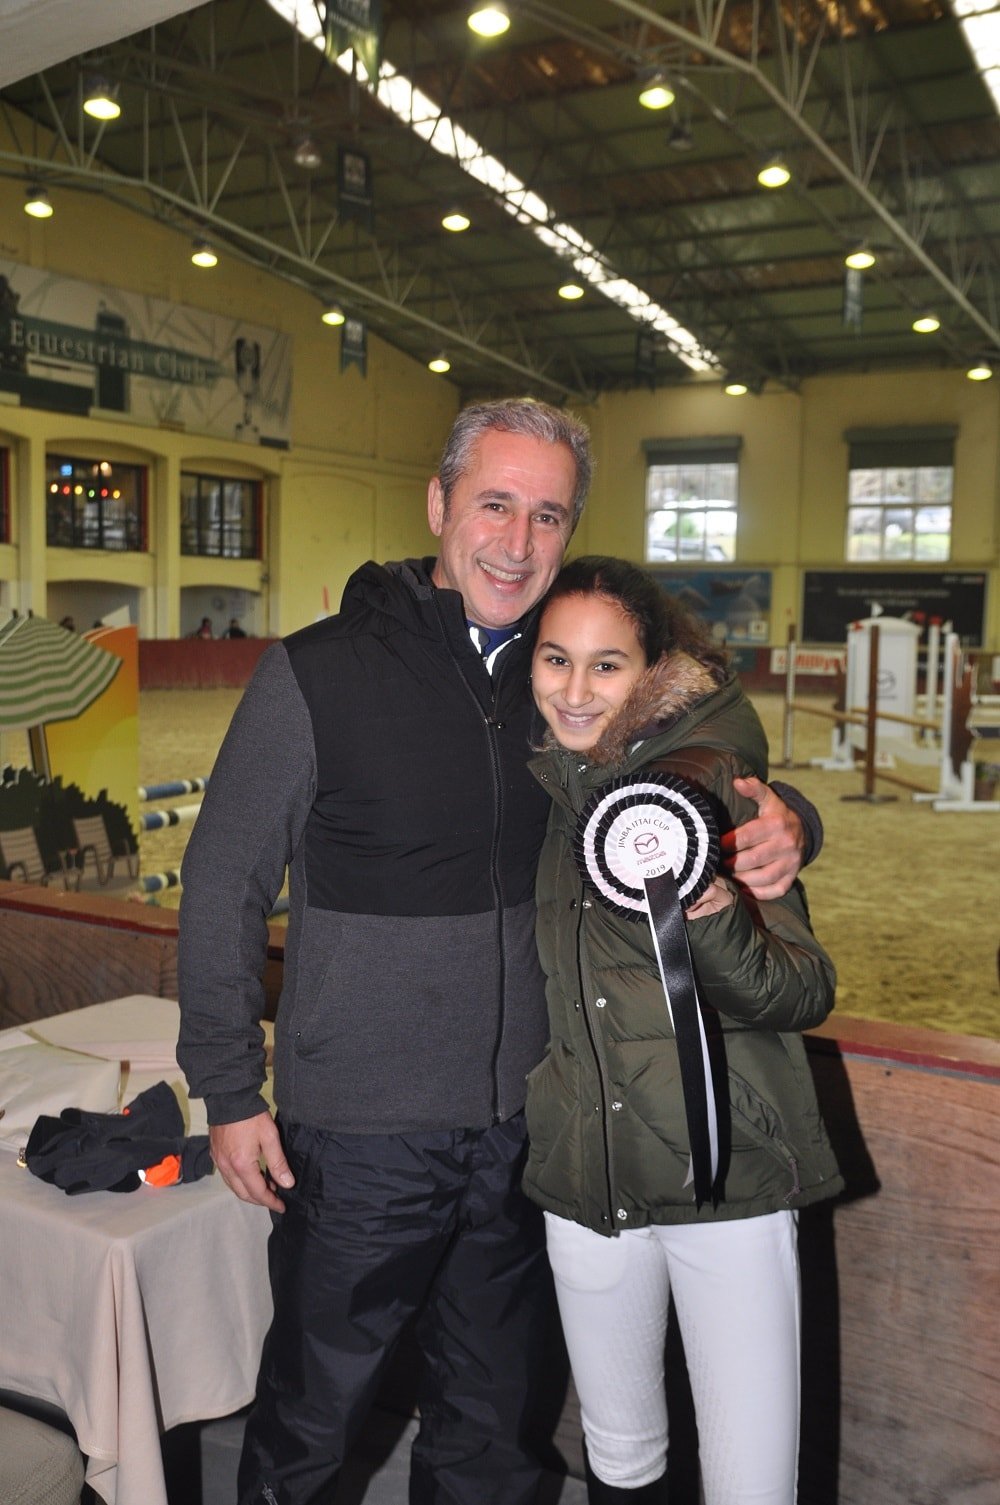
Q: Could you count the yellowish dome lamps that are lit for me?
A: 14